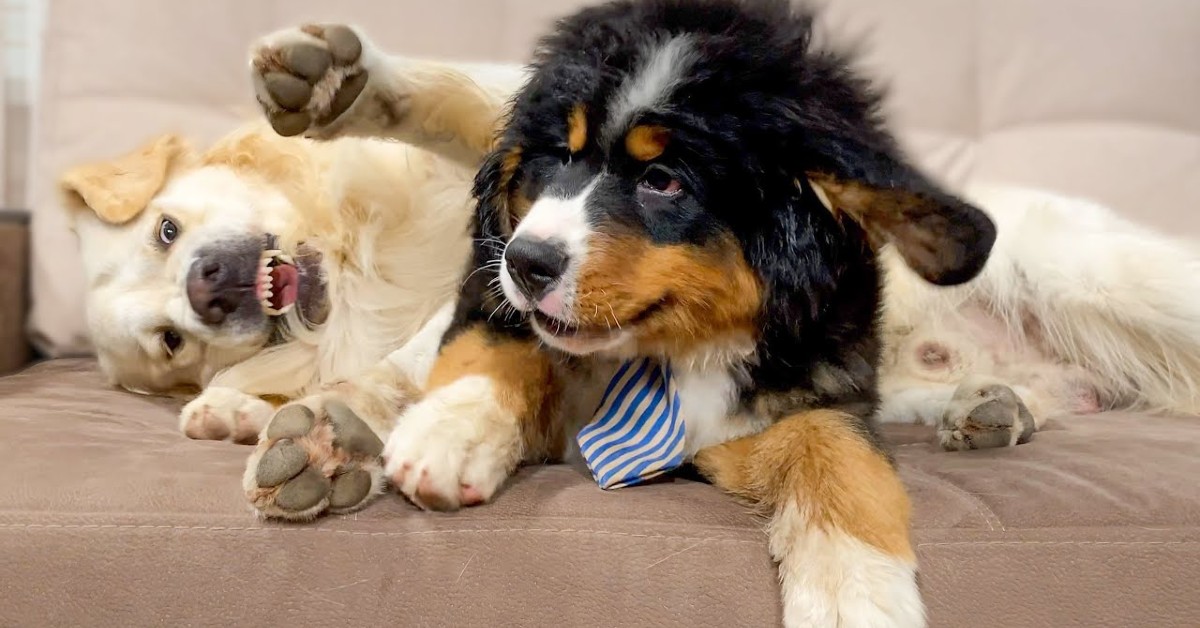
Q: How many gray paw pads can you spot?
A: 14